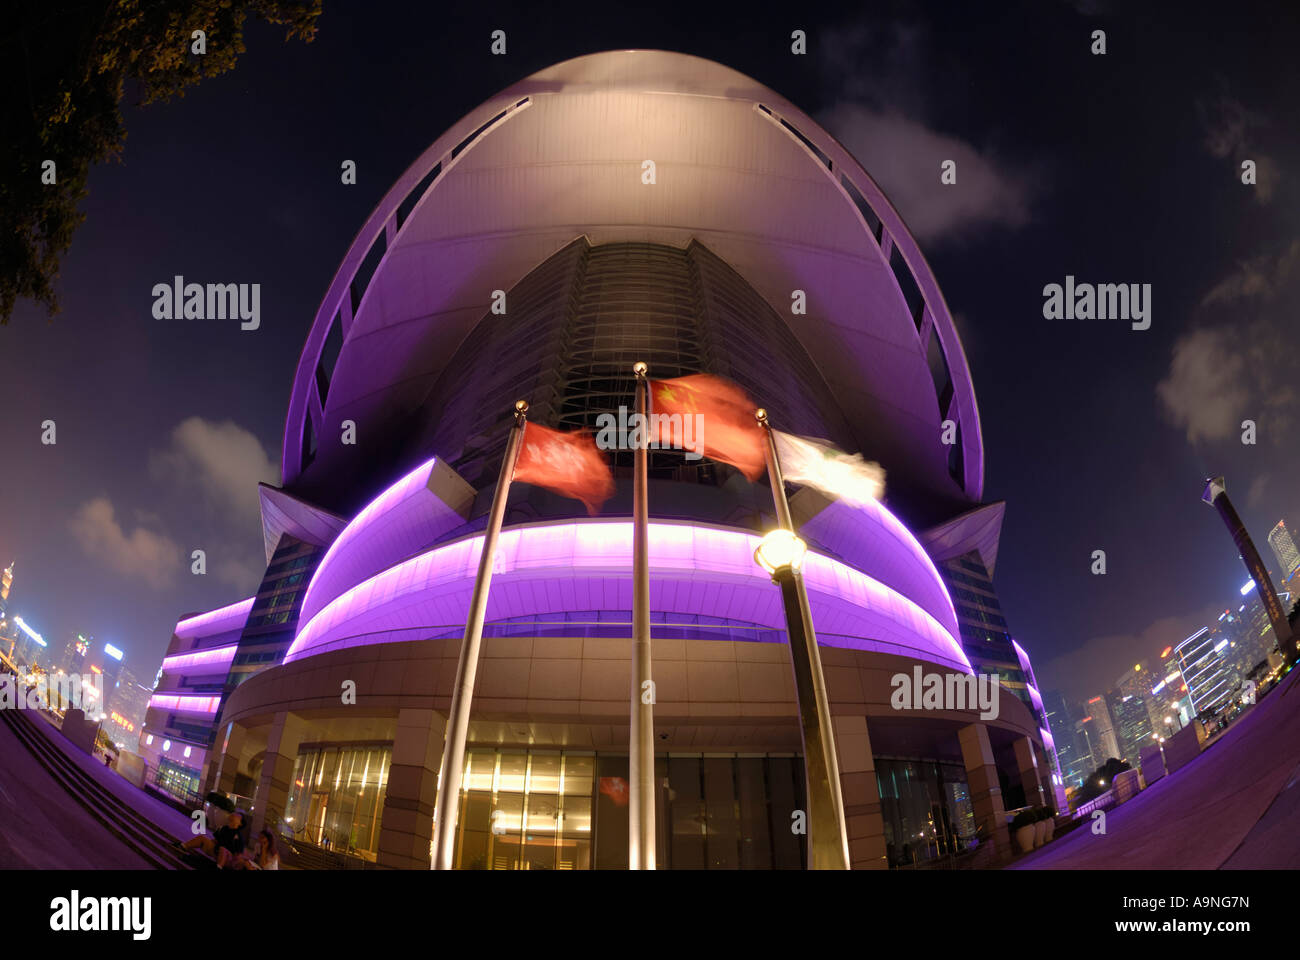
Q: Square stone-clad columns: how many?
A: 6